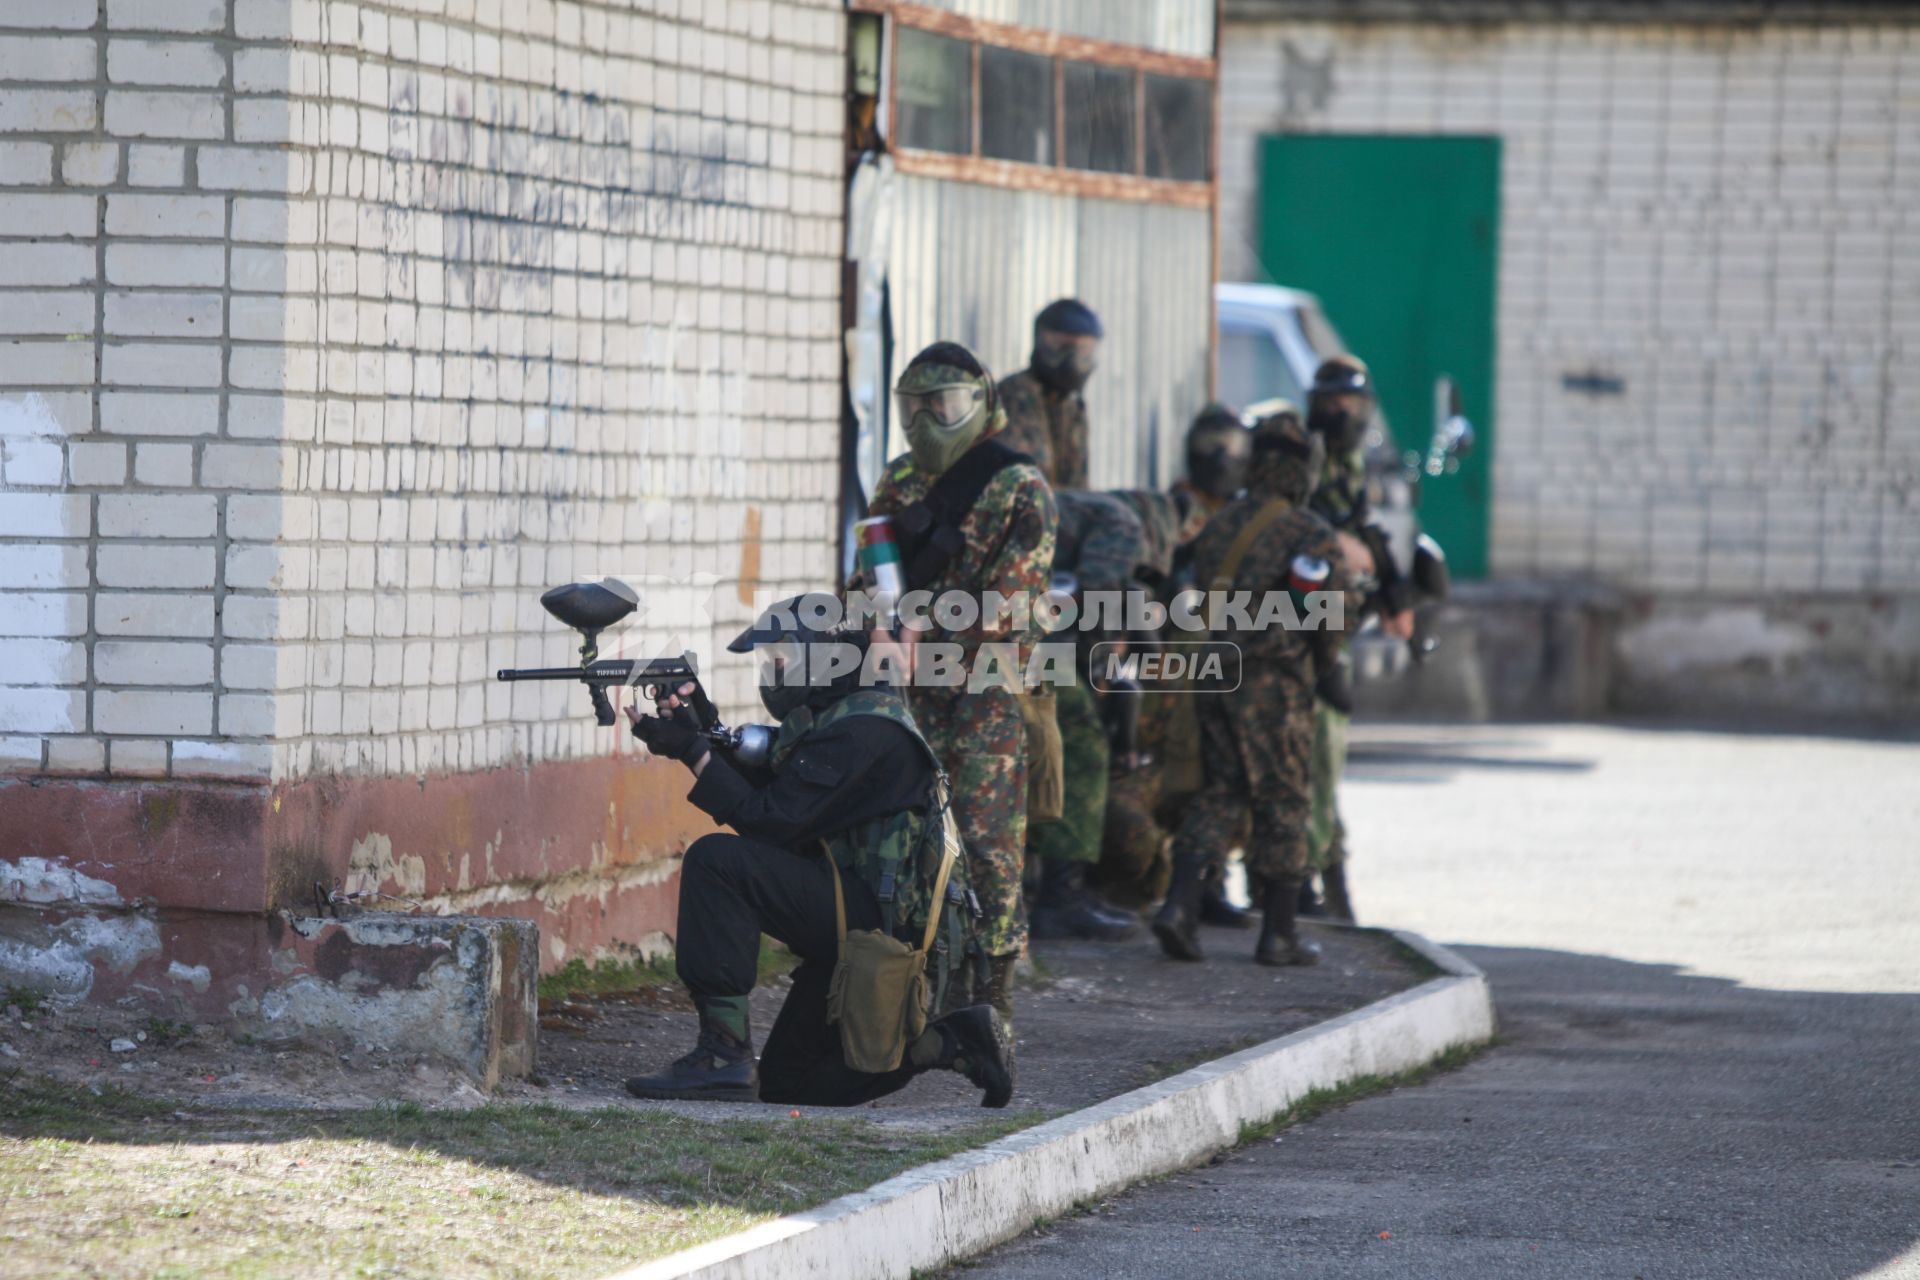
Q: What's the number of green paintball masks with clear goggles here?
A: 1